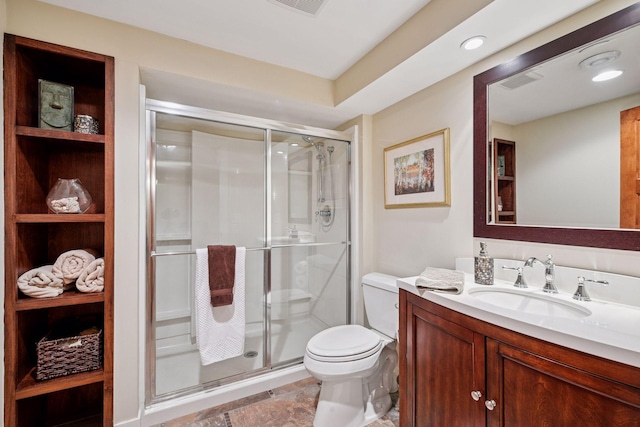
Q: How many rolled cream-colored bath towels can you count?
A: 3